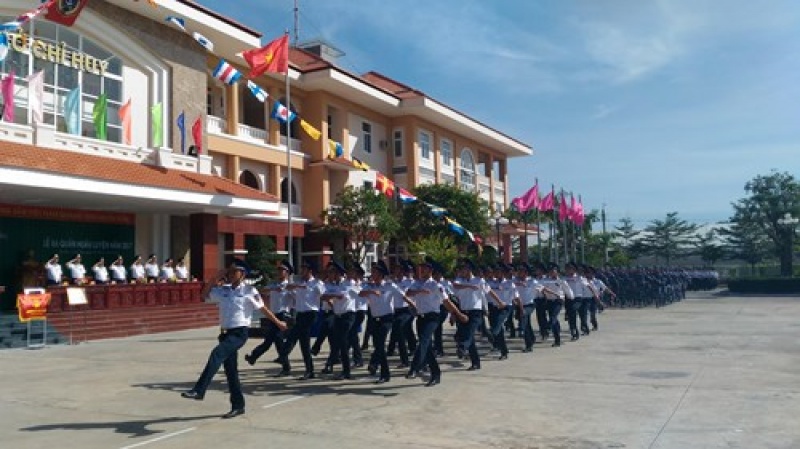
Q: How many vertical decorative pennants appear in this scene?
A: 8